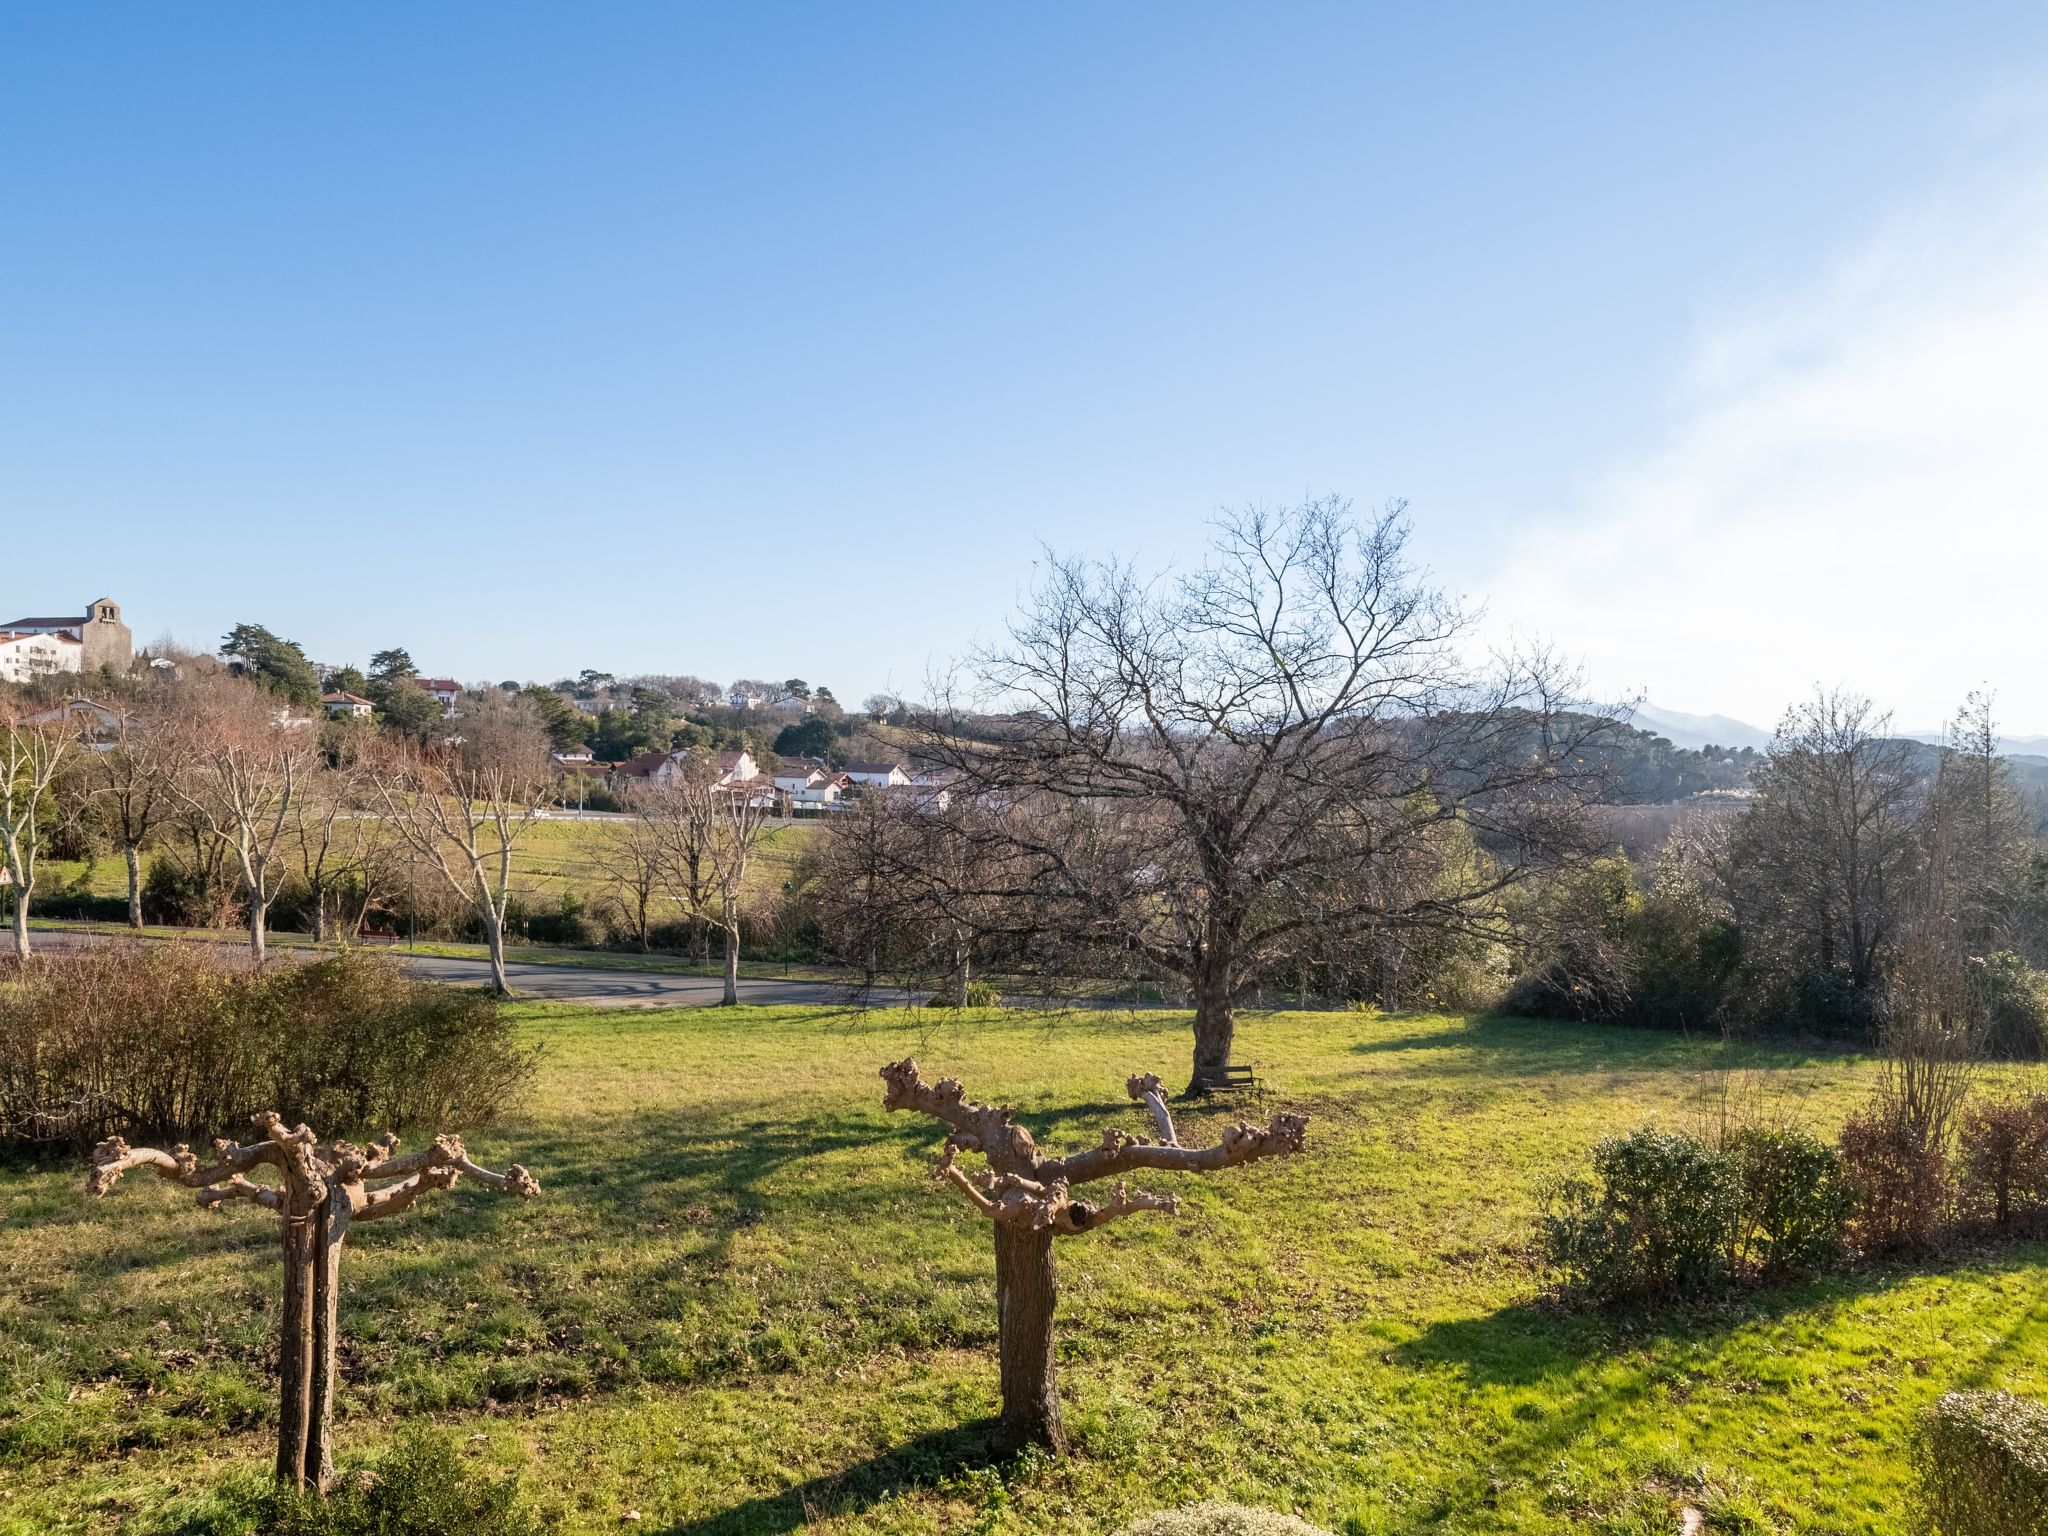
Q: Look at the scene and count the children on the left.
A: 0